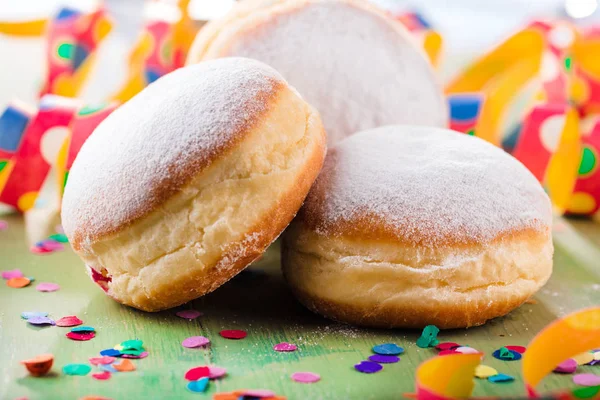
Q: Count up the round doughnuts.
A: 3